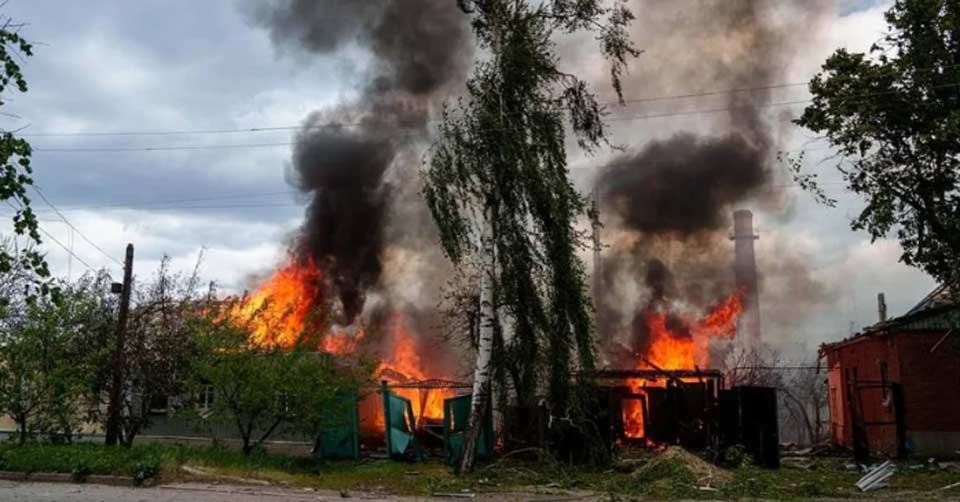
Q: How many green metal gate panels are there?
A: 3